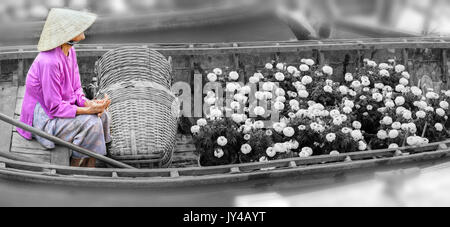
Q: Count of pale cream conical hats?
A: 1